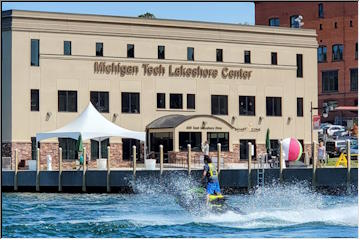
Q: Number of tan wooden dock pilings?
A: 13